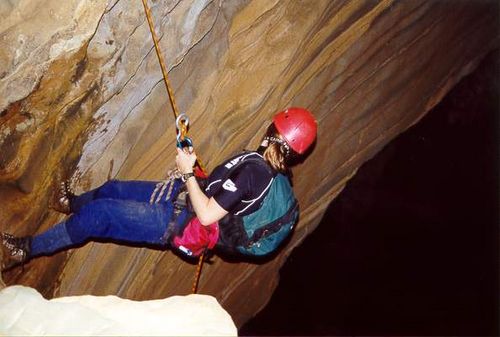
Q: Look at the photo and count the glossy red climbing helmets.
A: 1